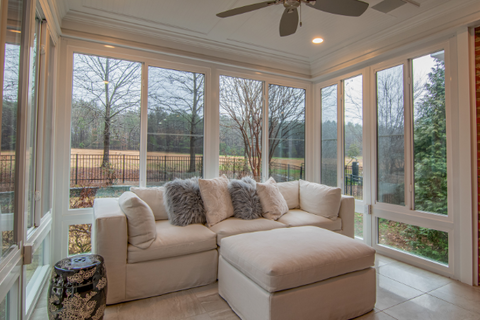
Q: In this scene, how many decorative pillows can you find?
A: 4